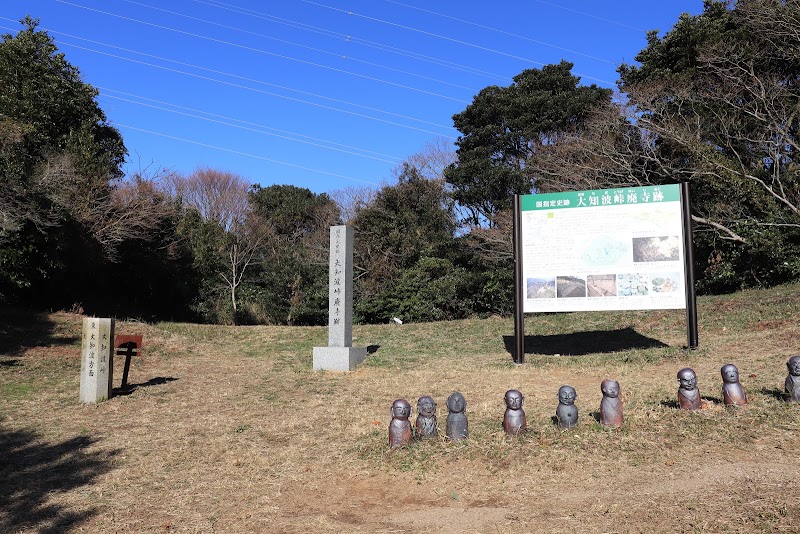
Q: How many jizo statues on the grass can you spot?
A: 9